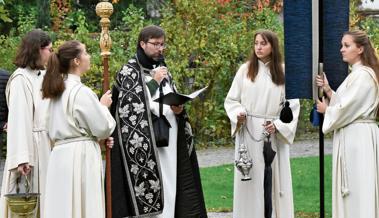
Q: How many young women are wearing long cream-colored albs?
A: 4